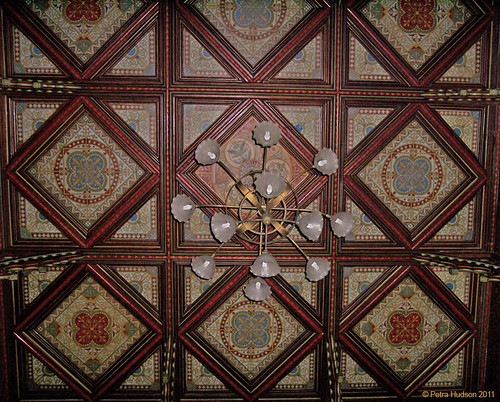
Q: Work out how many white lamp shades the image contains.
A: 12